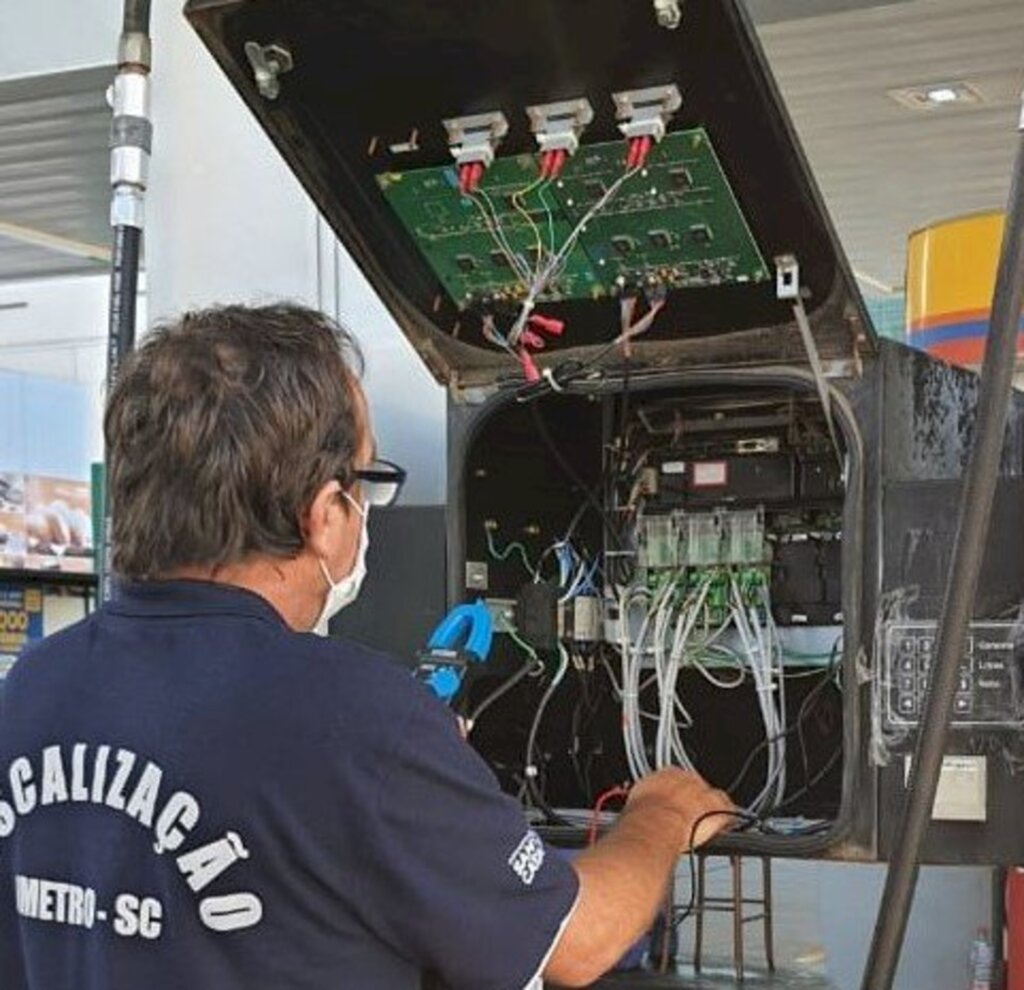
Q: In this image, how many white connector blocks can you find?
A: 3